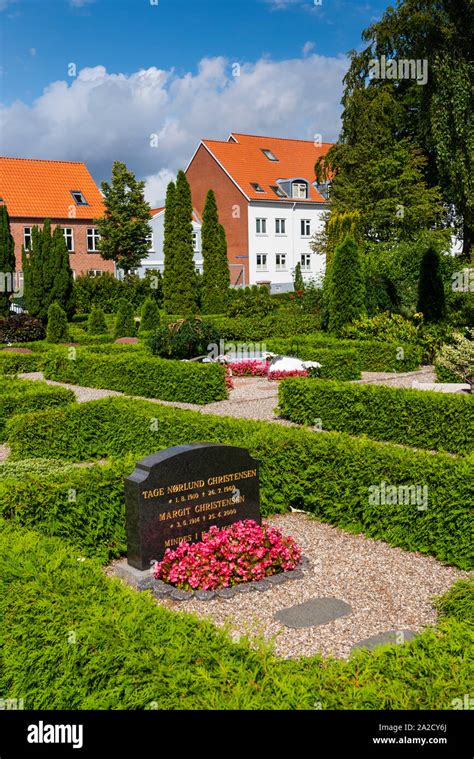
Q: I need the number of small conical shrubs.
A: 4